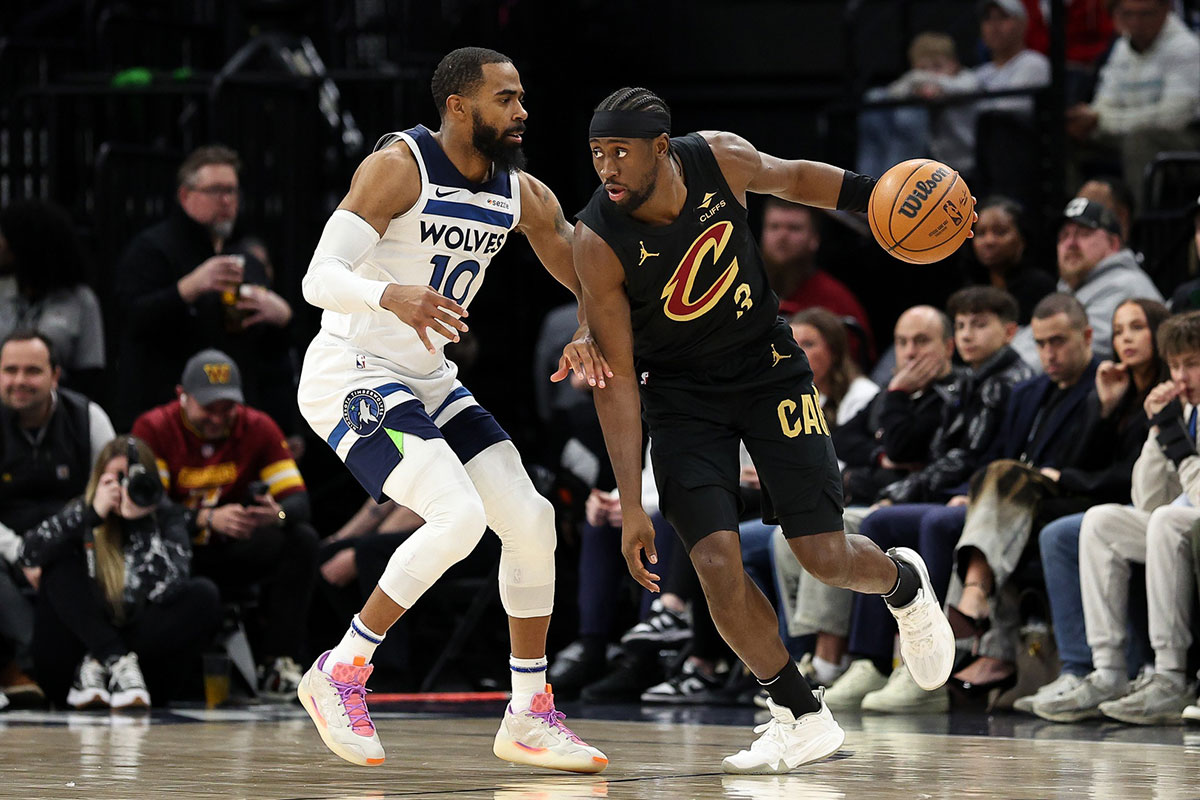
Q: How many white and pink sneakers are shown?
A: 2